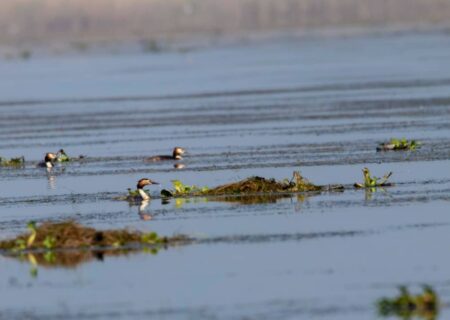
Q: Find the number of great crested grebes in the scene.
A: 3